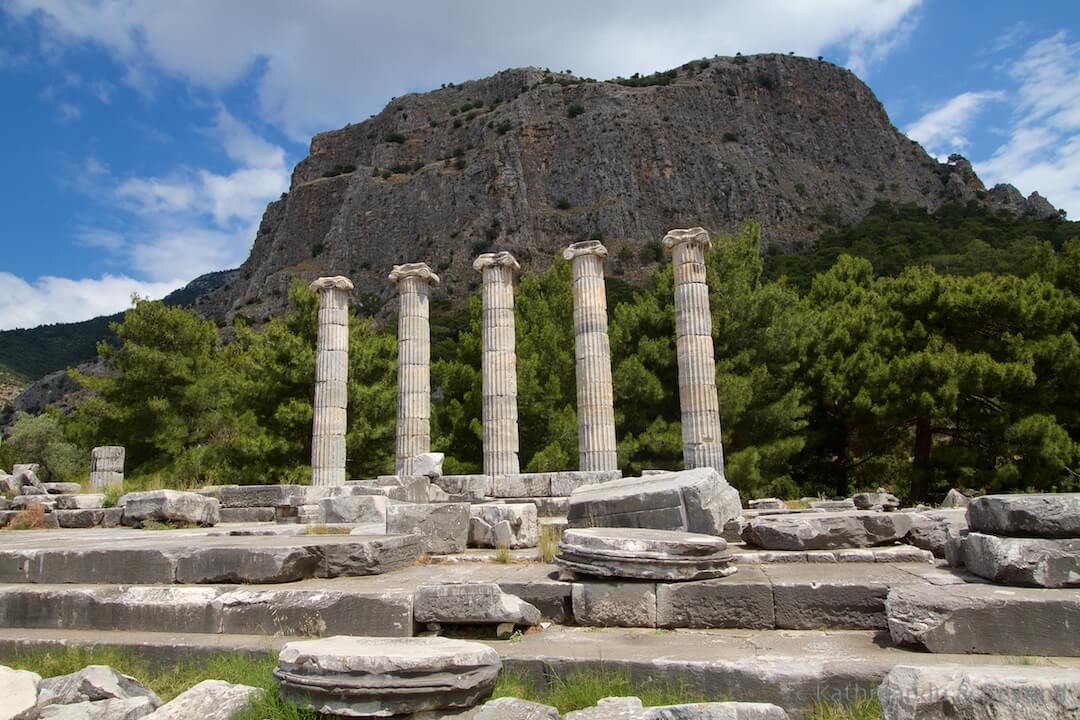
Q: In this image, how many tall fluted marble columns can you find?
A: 5